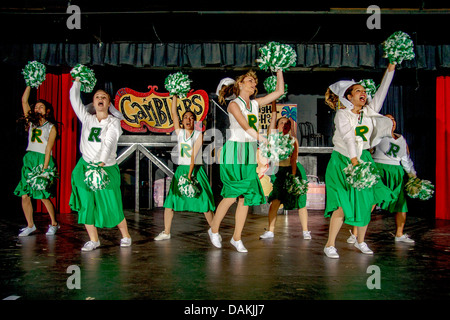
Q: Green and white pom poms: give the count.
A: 14